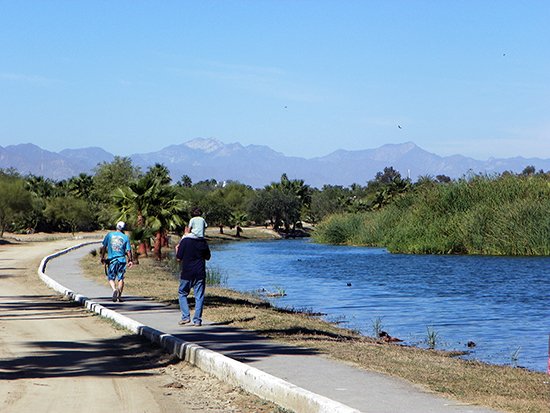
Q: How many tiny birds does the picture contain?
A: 3